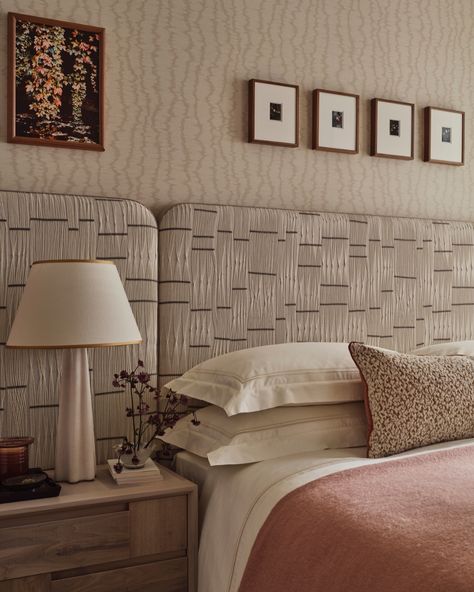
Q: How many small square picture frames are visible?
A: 4